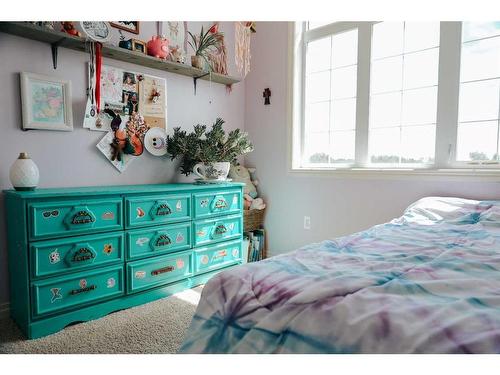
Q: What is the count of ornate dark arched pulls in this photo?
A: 6